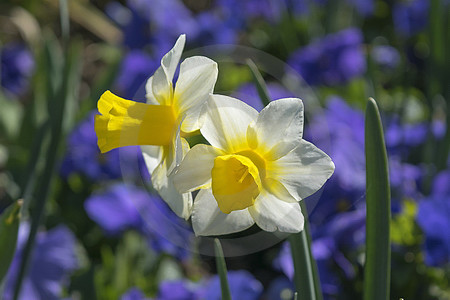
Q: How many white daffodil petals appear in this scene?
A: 12